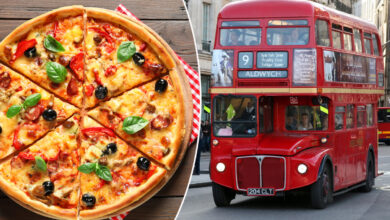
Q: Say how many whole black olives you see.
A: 9